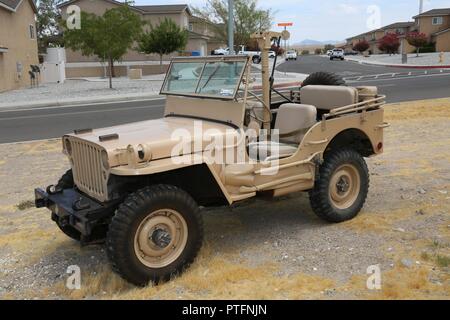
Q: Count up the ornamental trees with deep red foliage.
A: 3